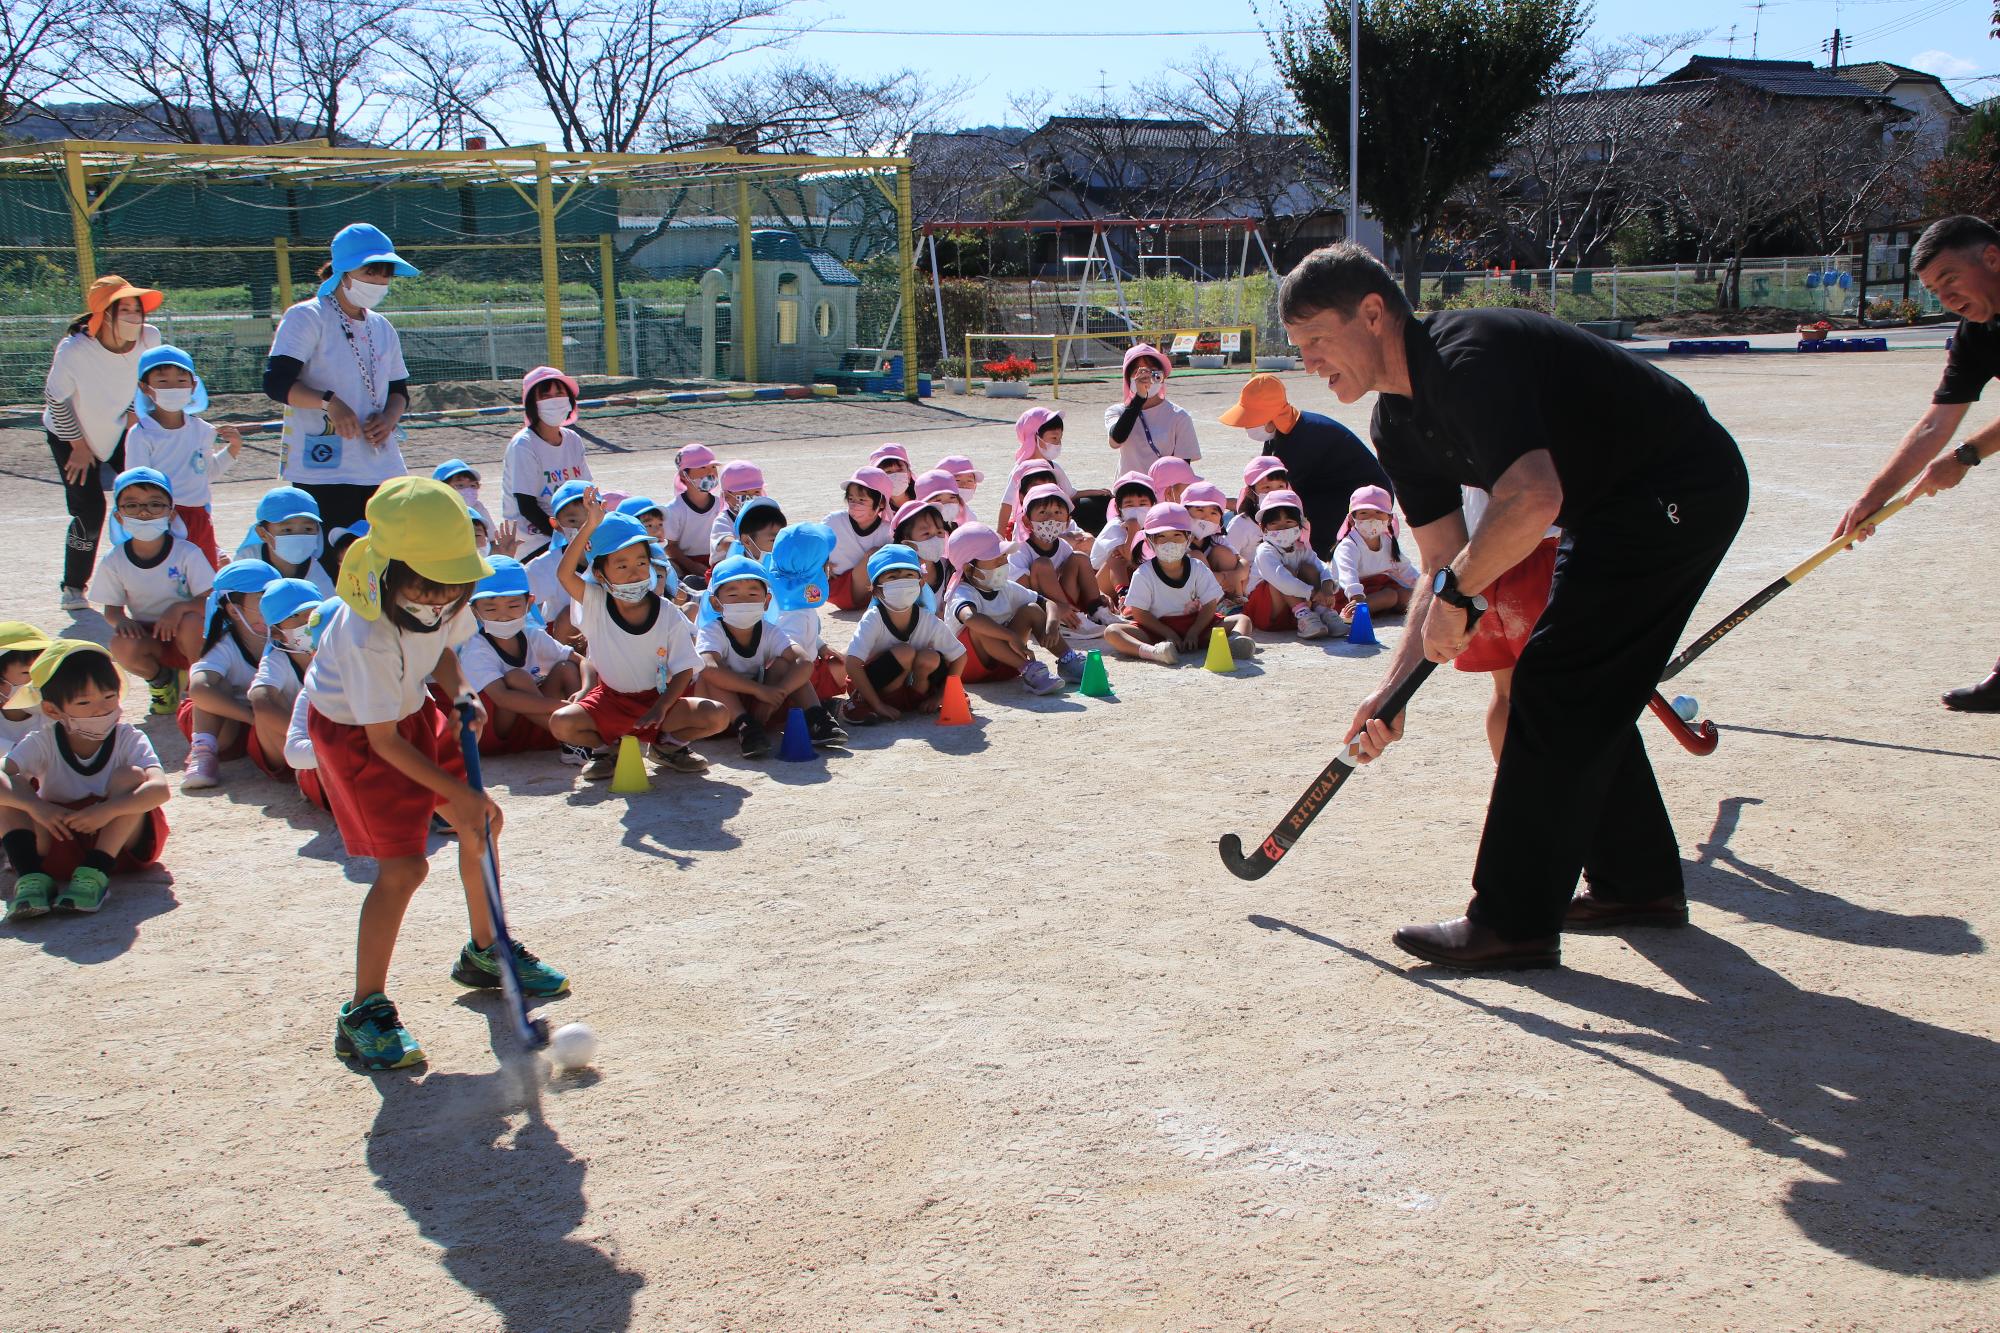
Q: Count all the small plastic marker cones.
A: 6